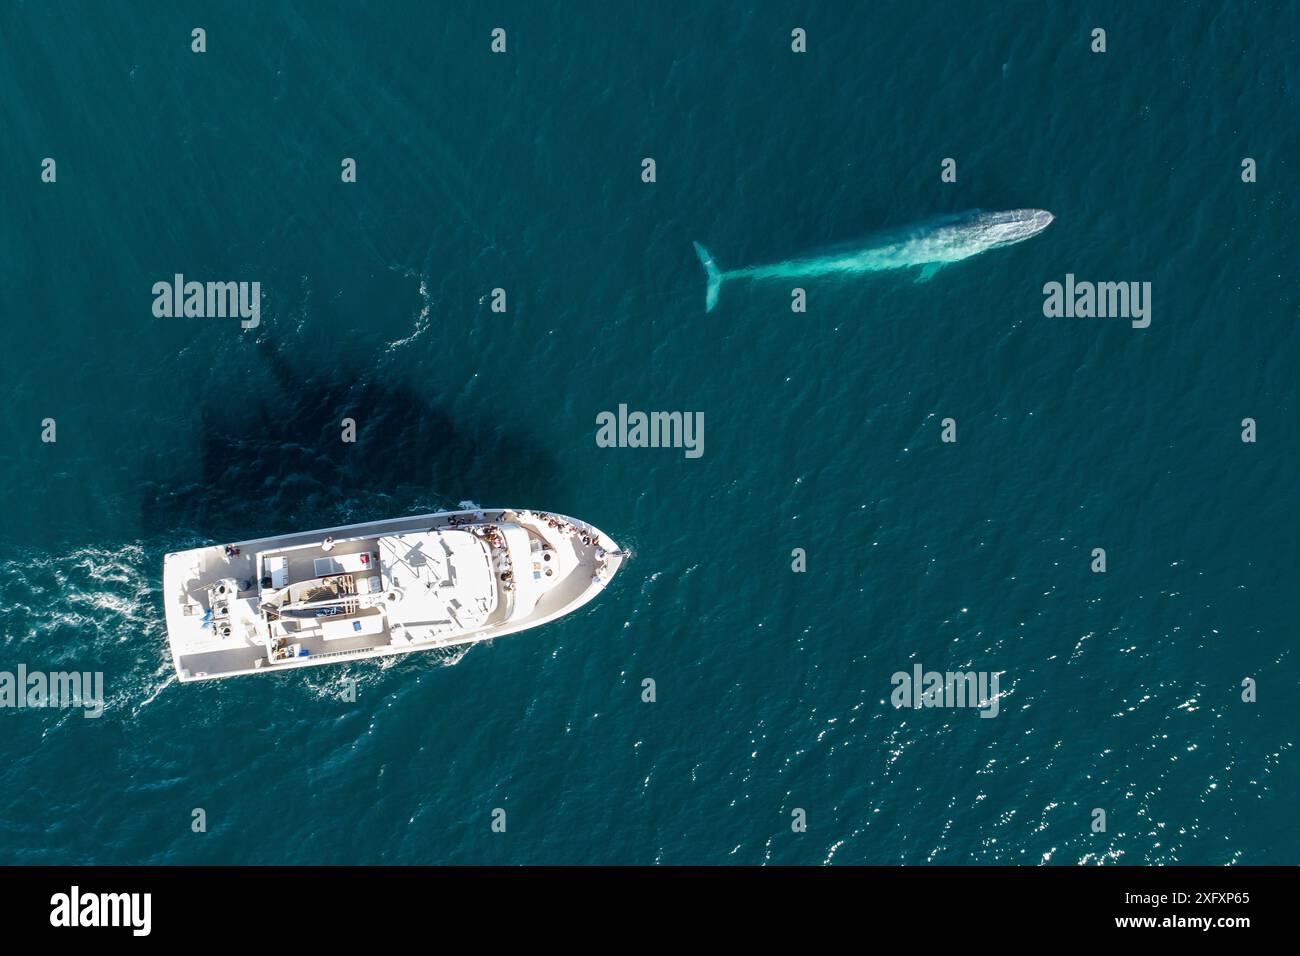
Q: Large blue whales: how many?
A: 1